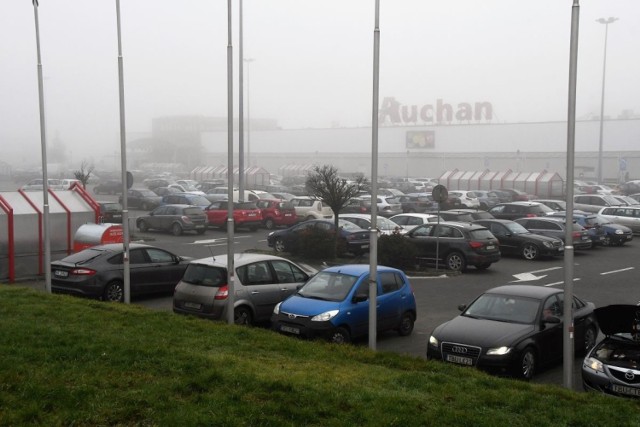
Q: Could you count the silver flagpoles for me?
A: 5